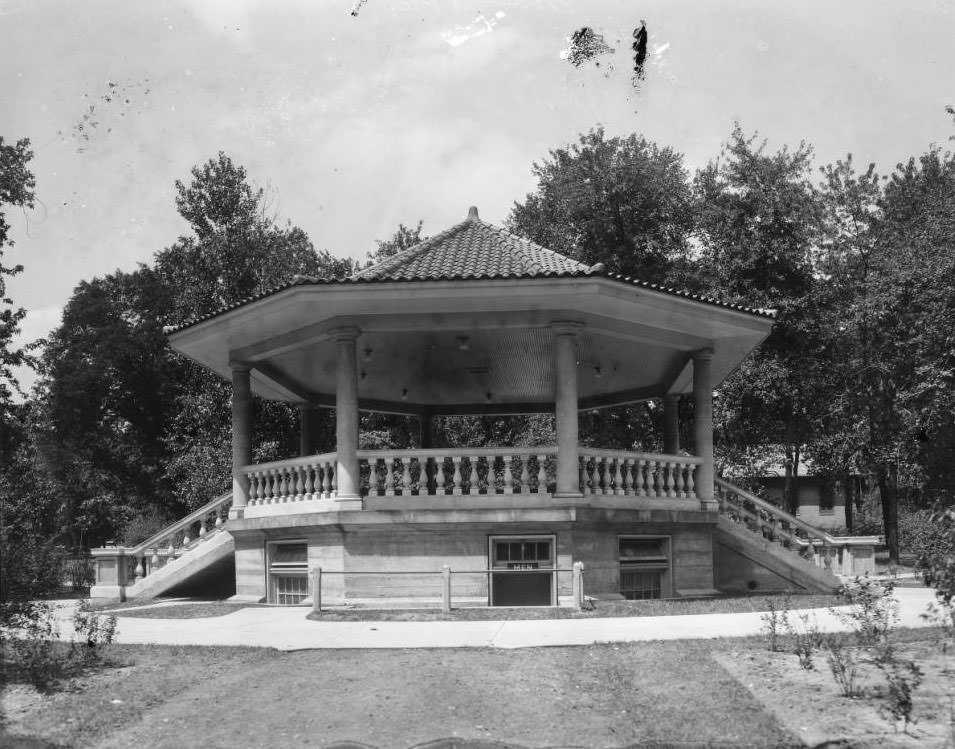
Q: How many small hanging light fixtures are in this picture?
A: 6